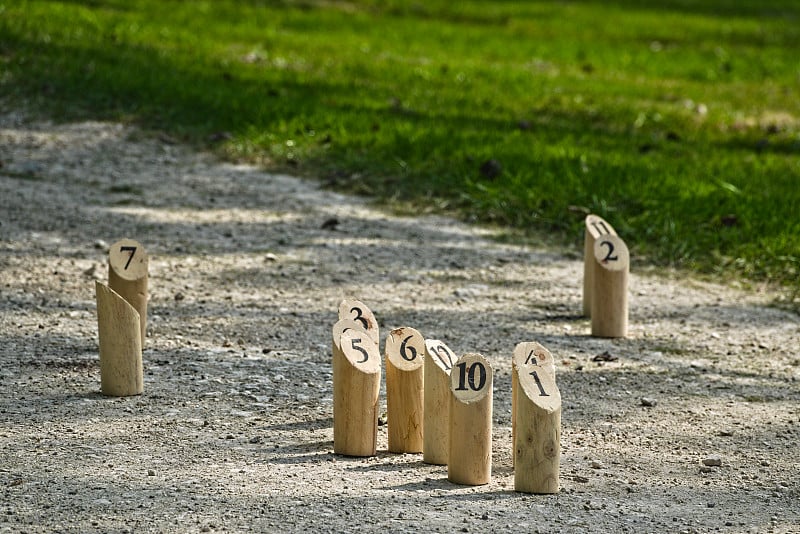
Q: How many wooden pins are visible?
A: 12